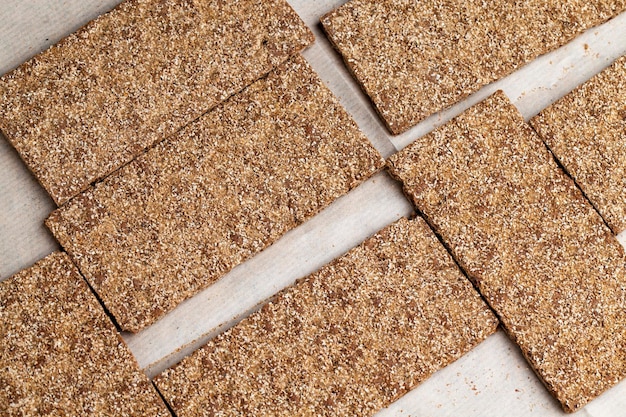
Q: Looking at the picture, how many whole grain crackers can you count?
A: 7